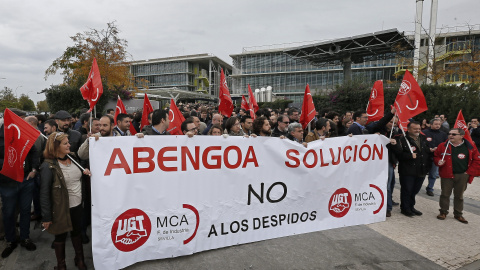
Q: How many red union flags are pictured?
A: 12